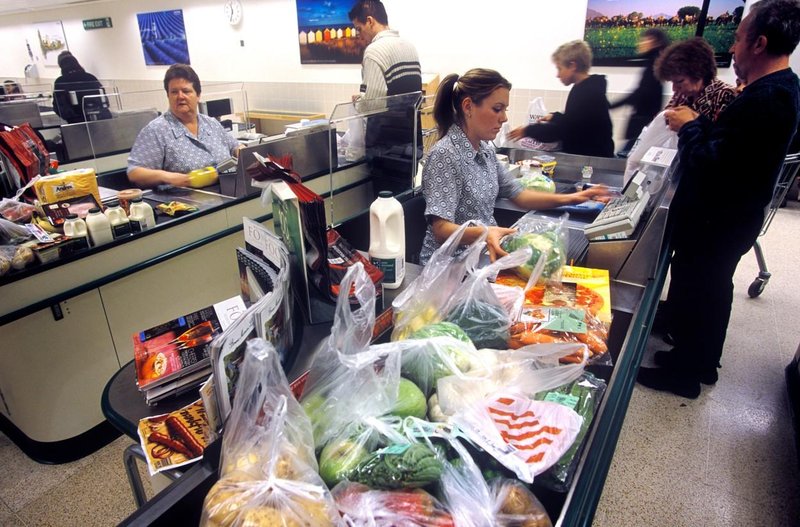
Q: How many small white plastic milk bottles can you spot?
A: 4